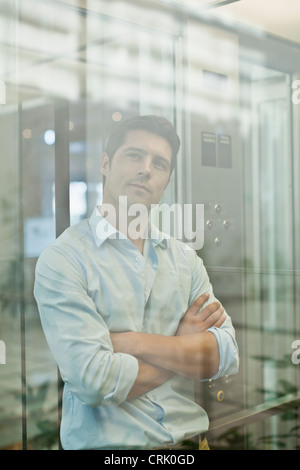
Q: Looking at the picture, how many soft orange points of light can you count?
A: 3